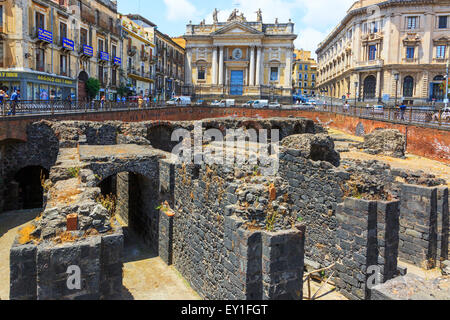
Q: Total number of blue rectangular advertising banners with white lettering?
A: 5